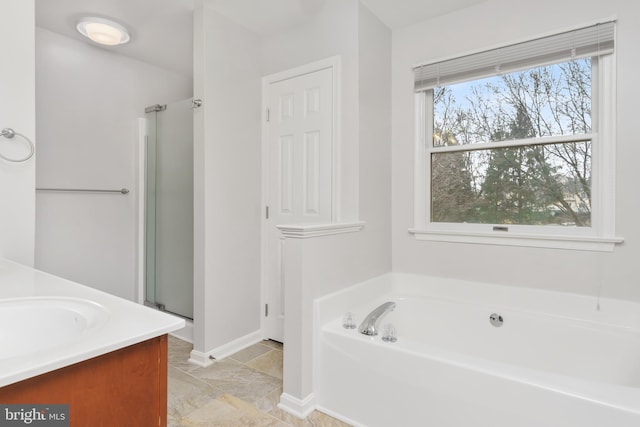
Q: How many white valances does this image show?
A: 1